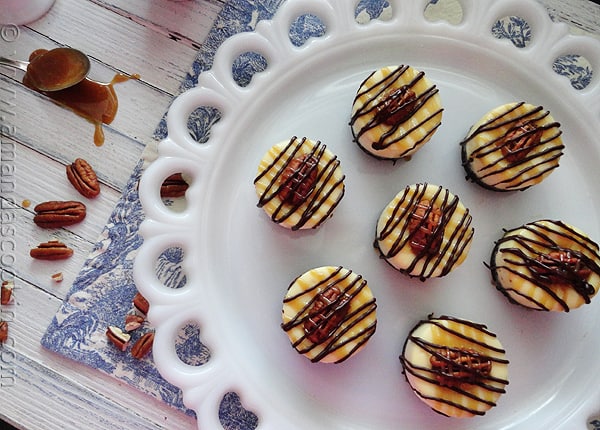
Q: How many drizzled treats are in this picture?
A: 7